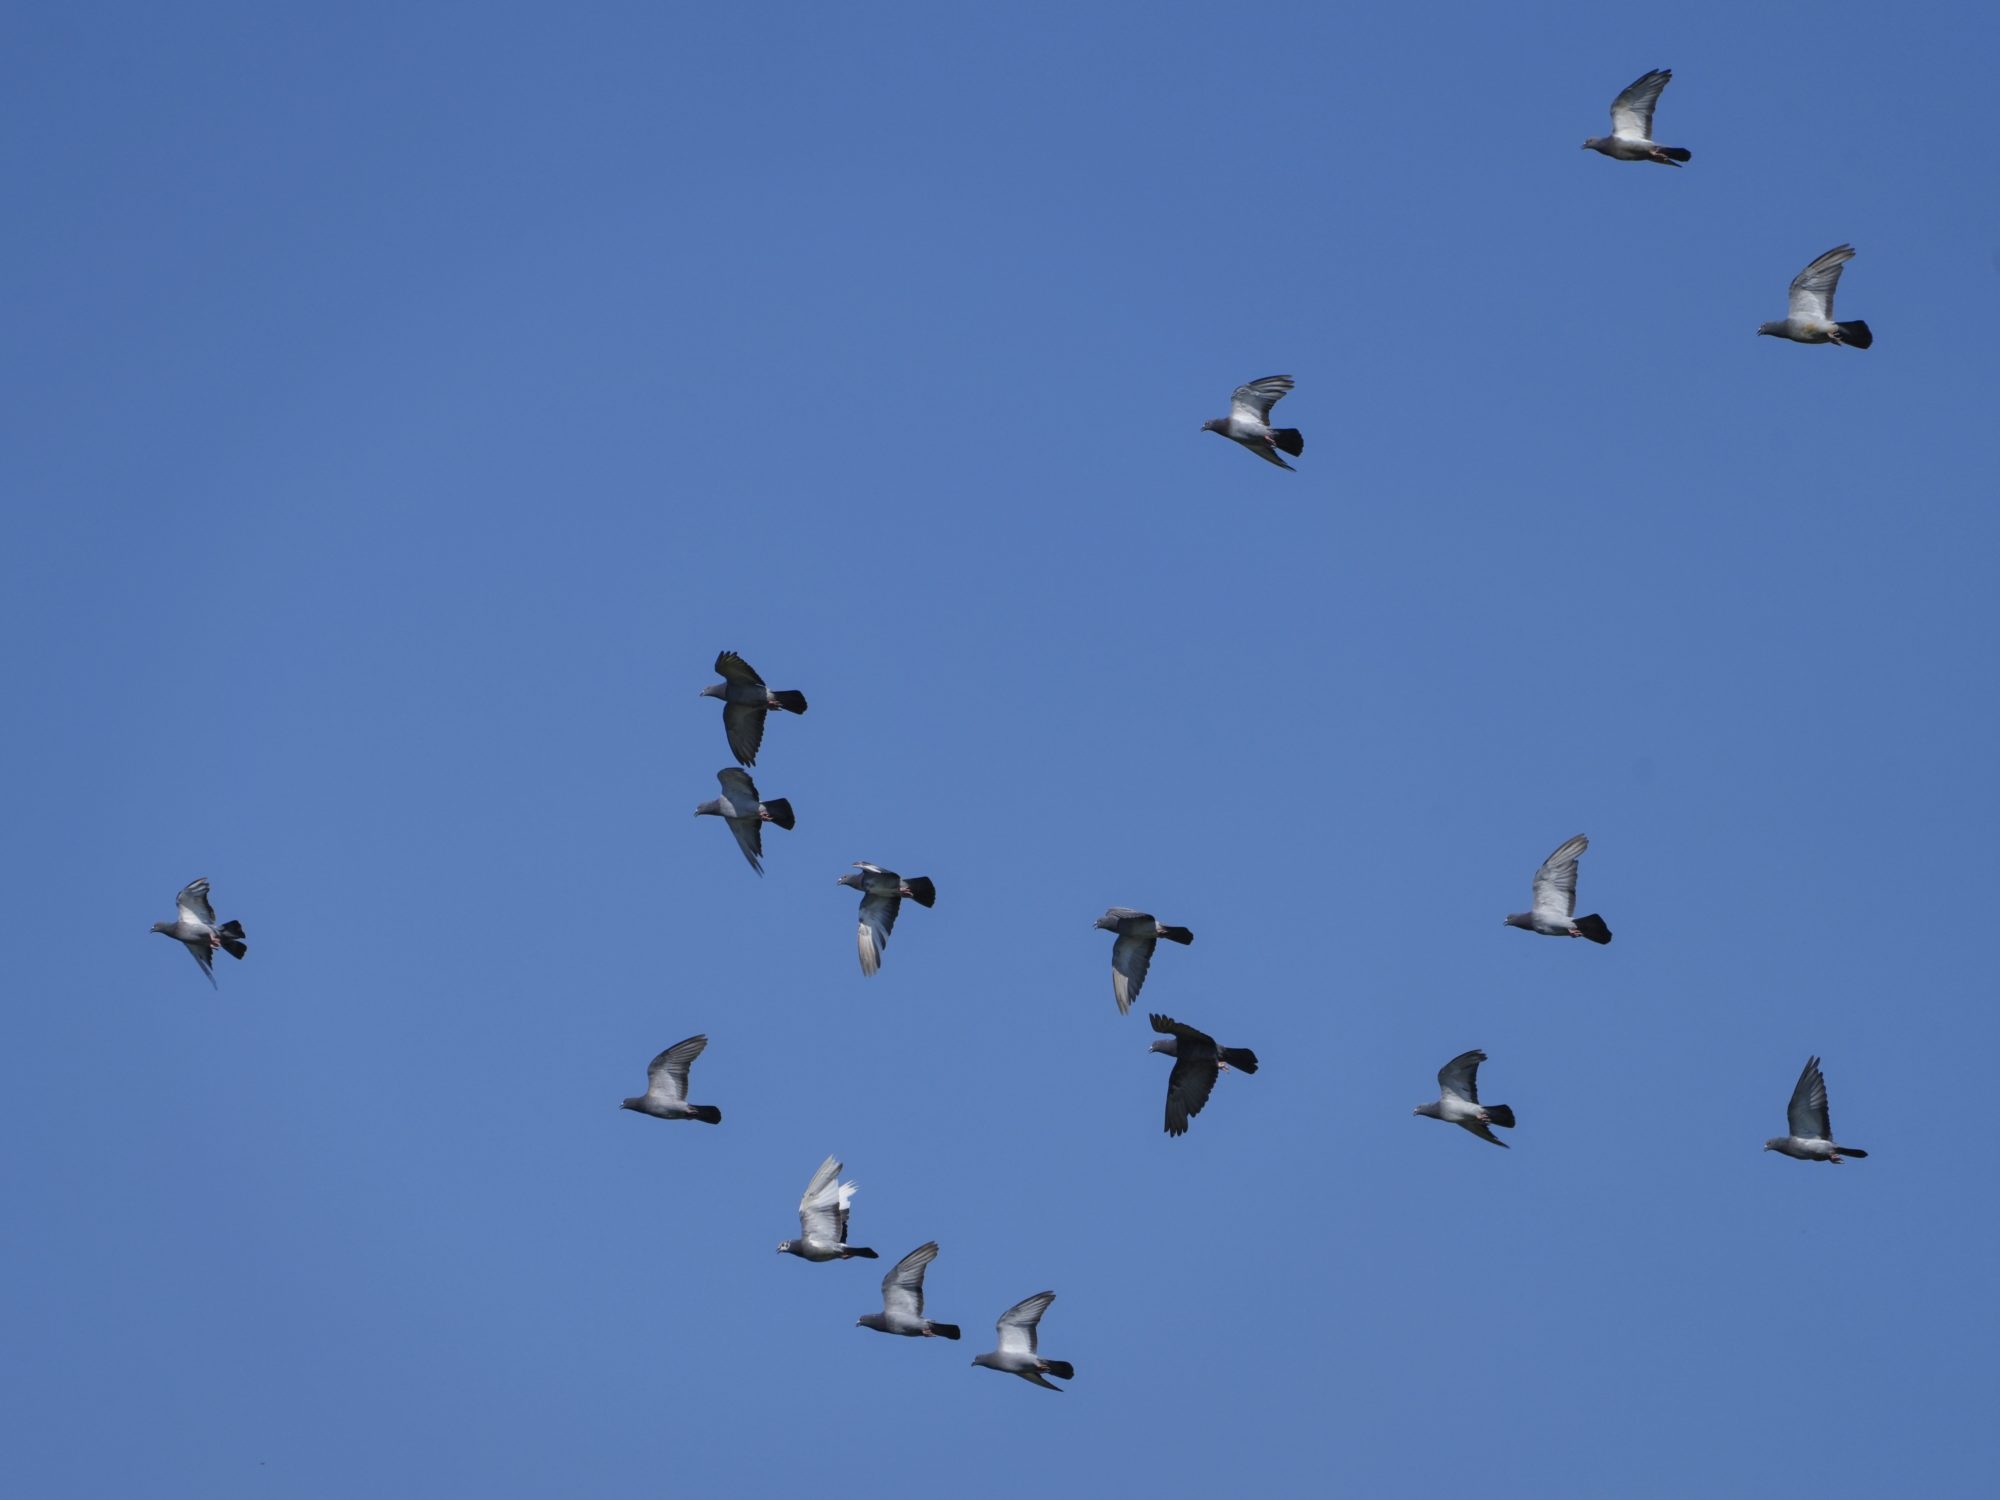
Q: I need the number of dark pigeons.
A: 2